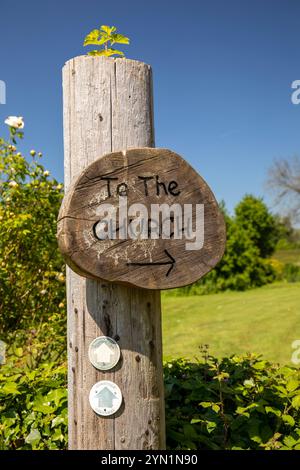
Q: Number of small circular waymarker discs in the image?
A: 2